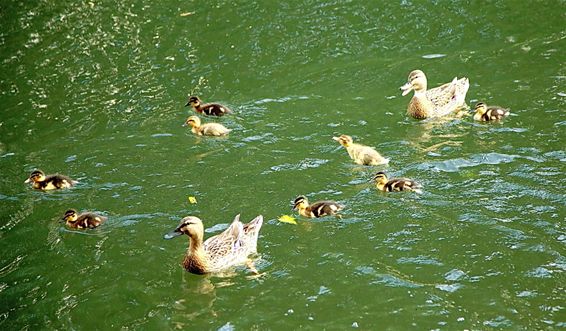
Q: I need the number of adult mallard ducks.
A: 2